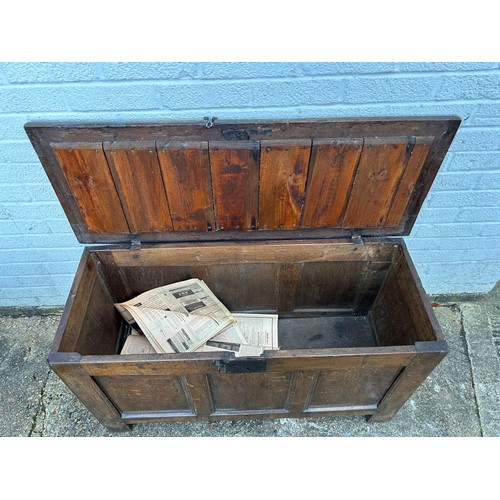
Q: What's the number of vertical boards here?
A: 8